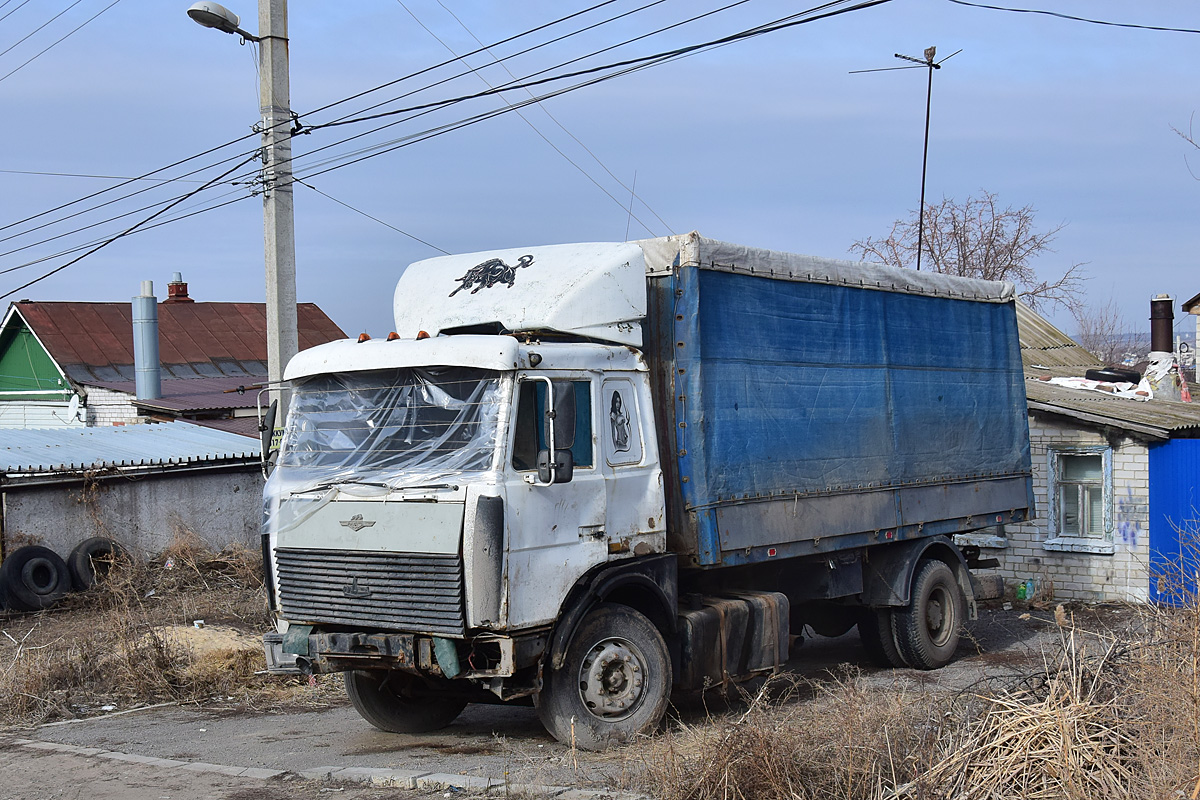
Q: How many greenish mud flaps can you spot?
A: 2